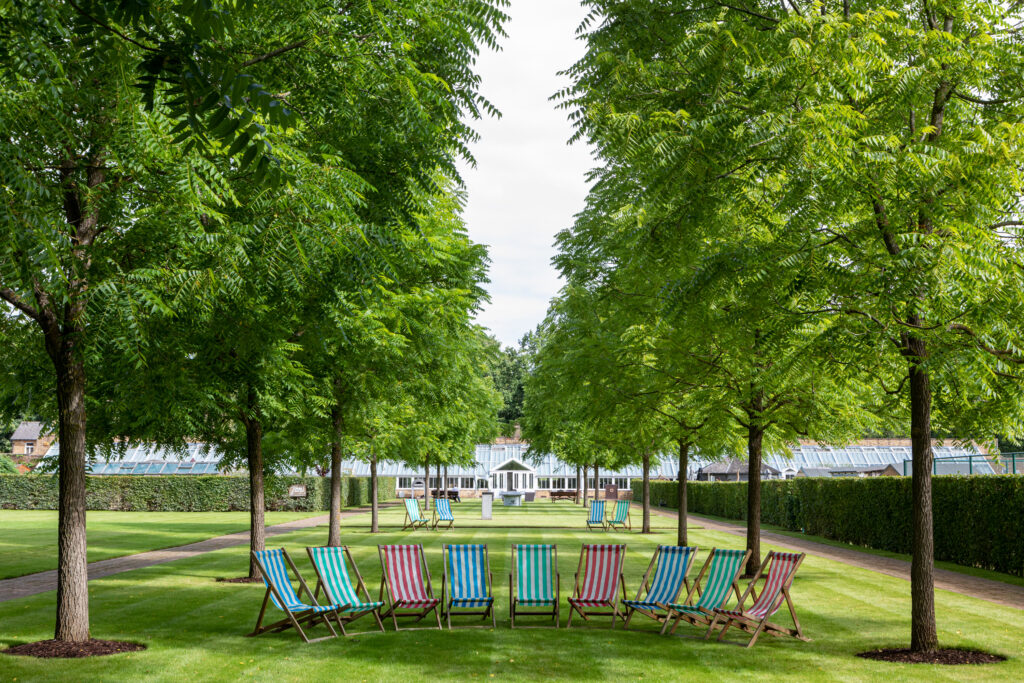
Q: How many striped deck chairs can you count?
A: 13